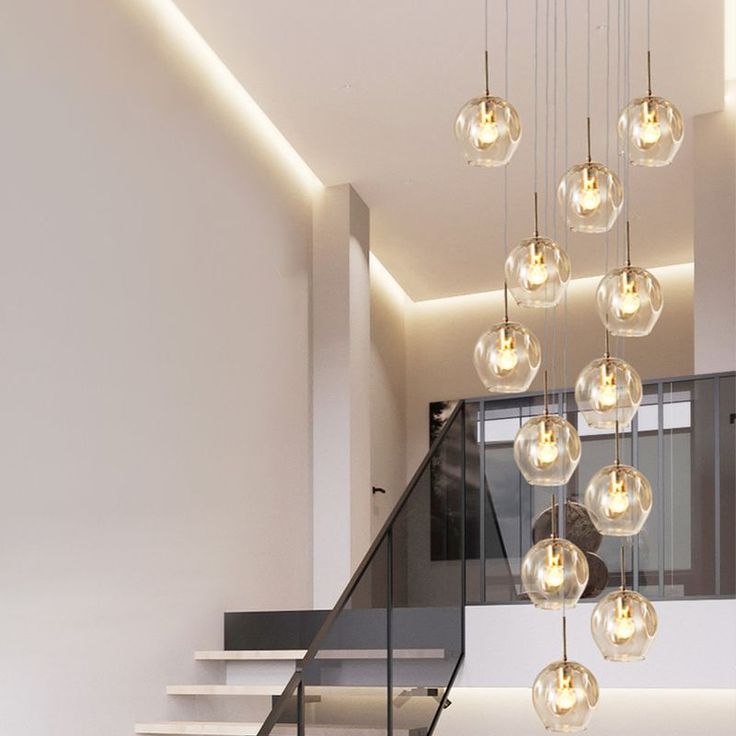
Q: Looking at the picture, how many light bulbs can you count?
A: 12